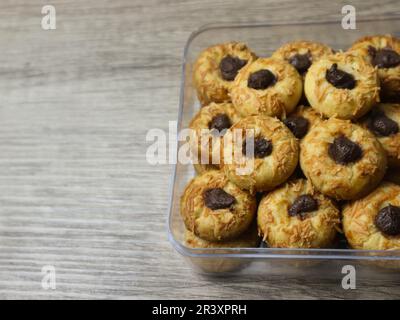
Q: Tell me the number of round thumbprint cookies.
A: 13